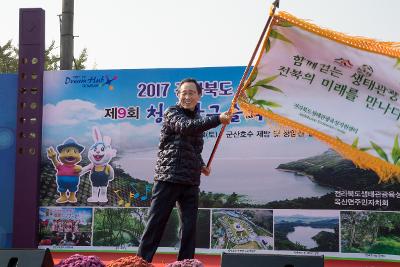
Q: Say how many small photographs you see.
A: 6